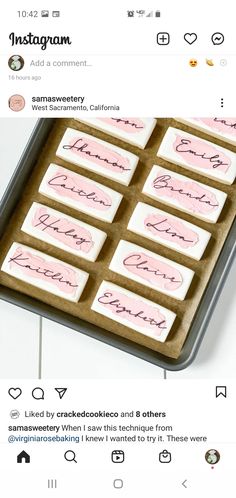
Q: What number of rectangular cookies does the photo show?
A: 11